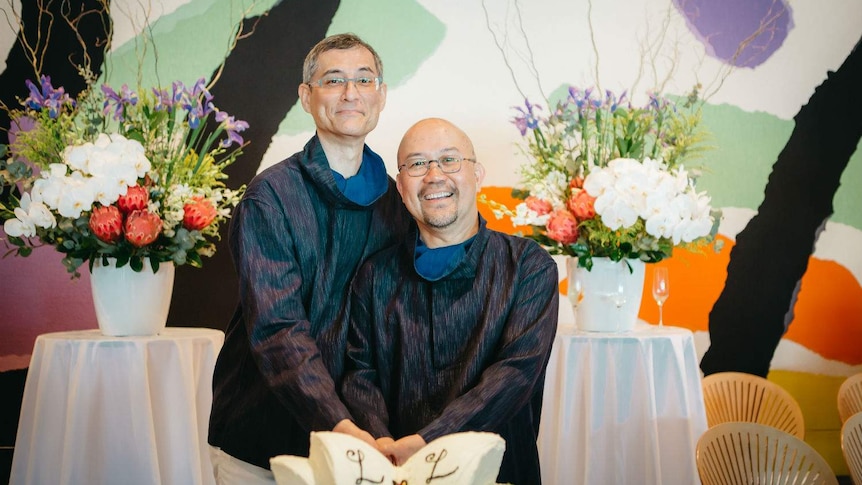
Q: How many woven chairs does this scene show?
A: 4